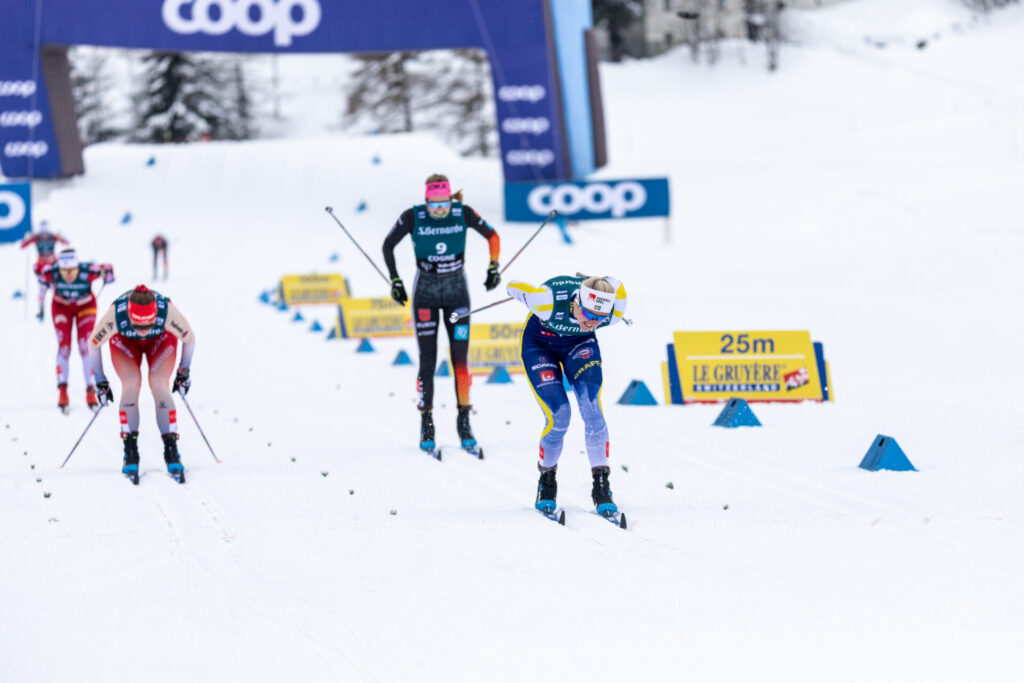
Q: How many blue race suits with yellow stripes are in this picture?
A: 1